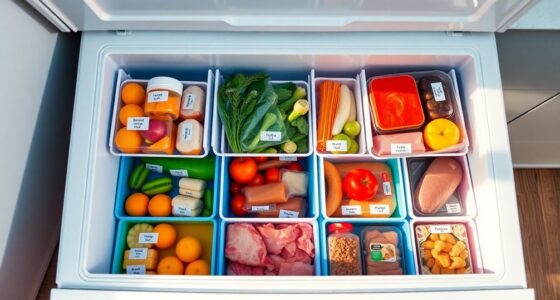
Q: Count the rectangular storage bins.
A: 12